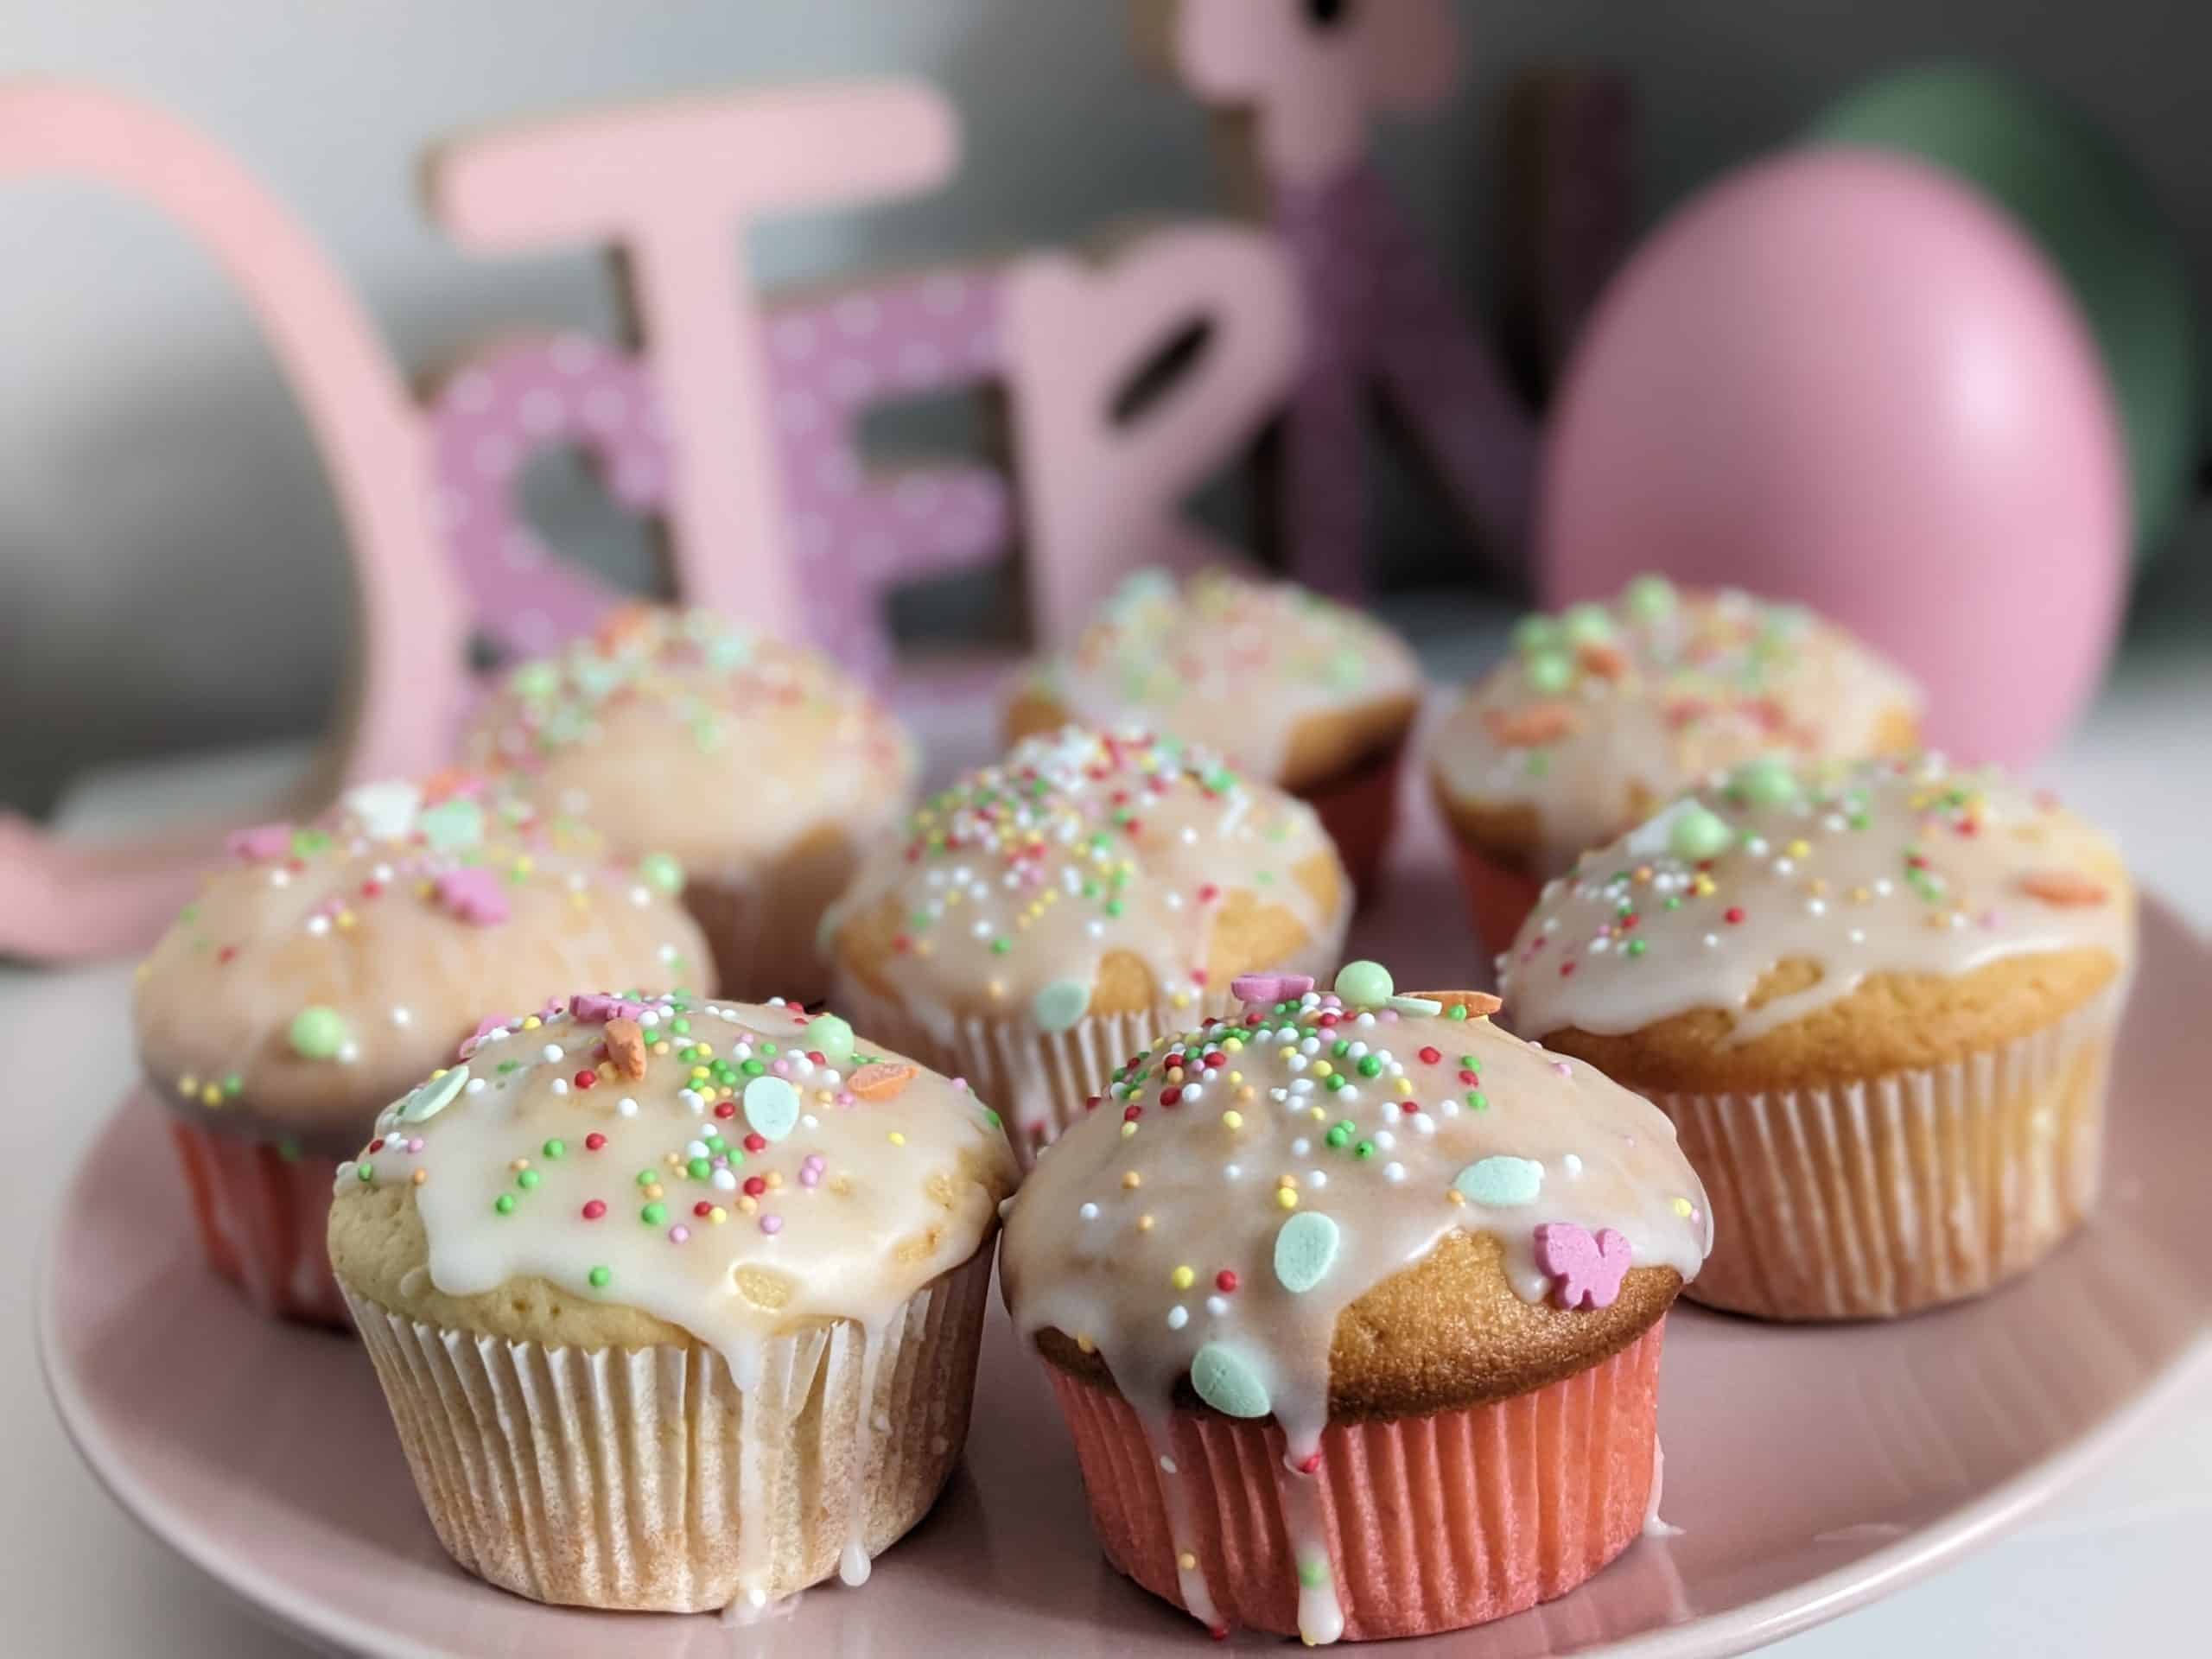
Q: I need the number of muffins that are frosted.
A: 8